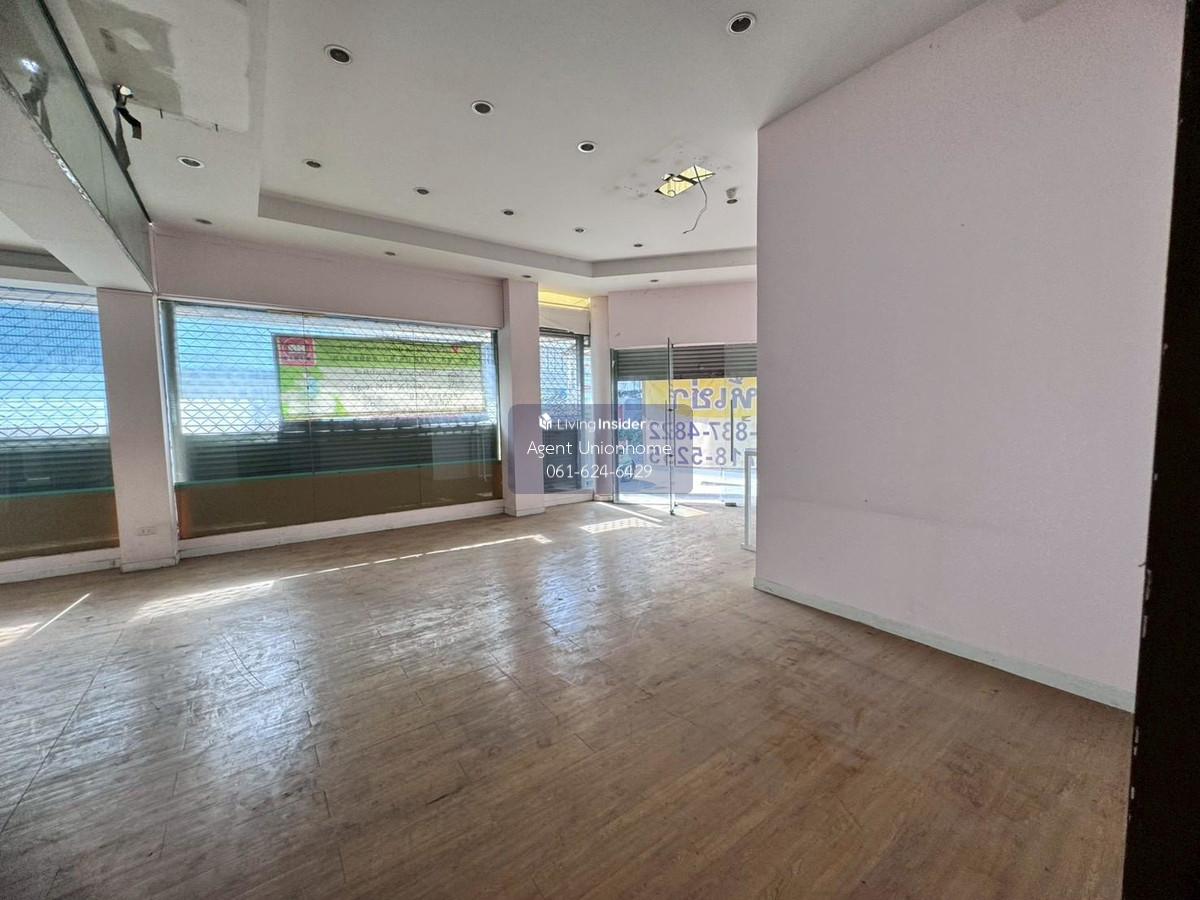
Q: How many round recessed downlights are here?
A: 15